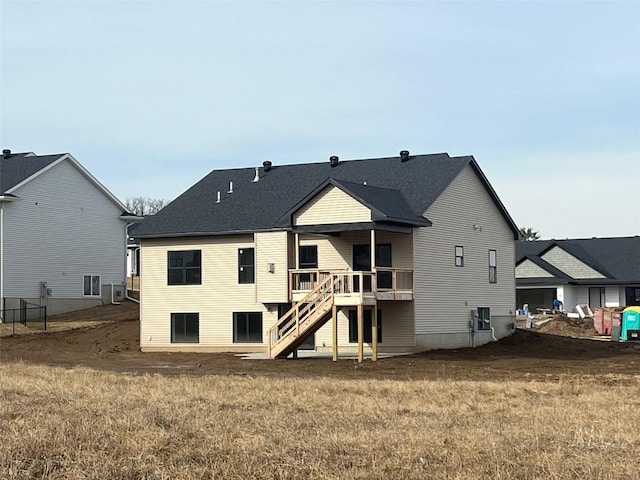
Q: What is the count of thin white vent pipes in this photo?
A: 3